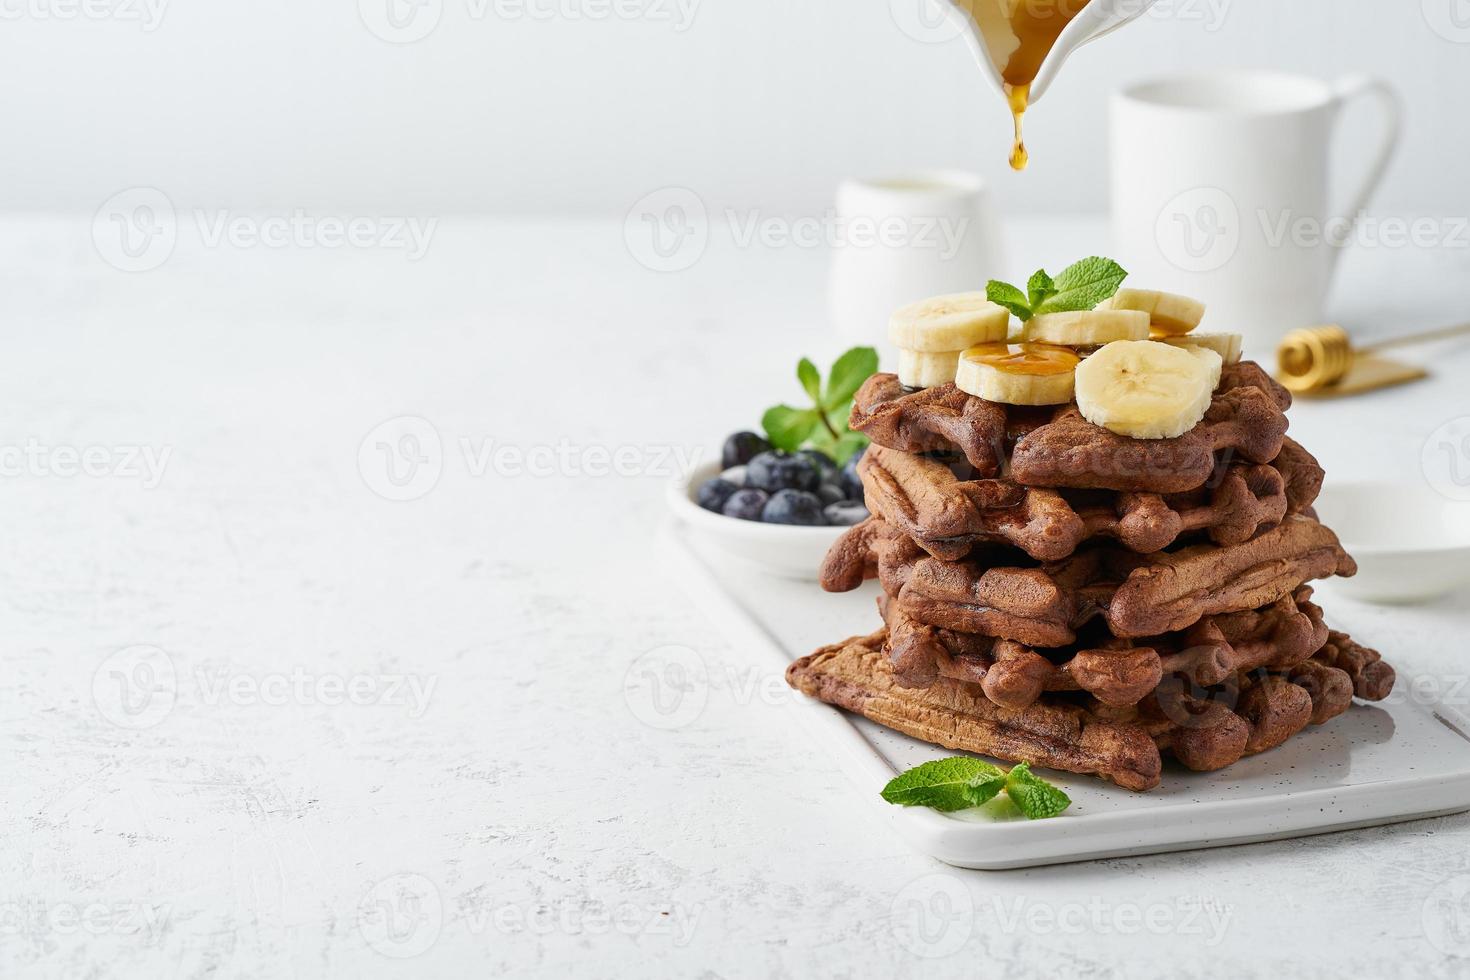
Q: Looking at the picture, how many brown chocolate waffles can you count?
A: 5